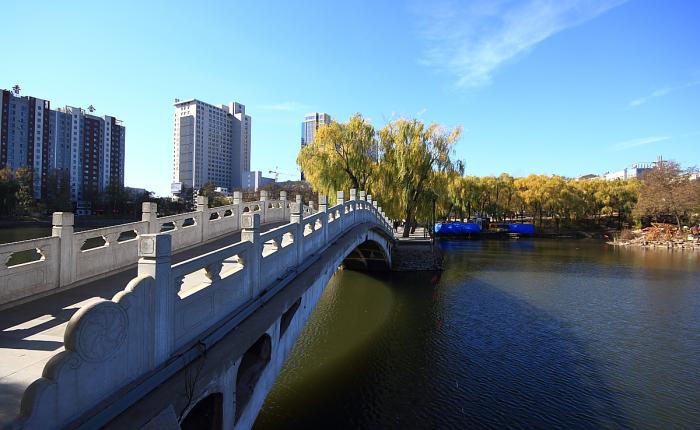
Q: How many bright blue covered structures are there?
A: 2